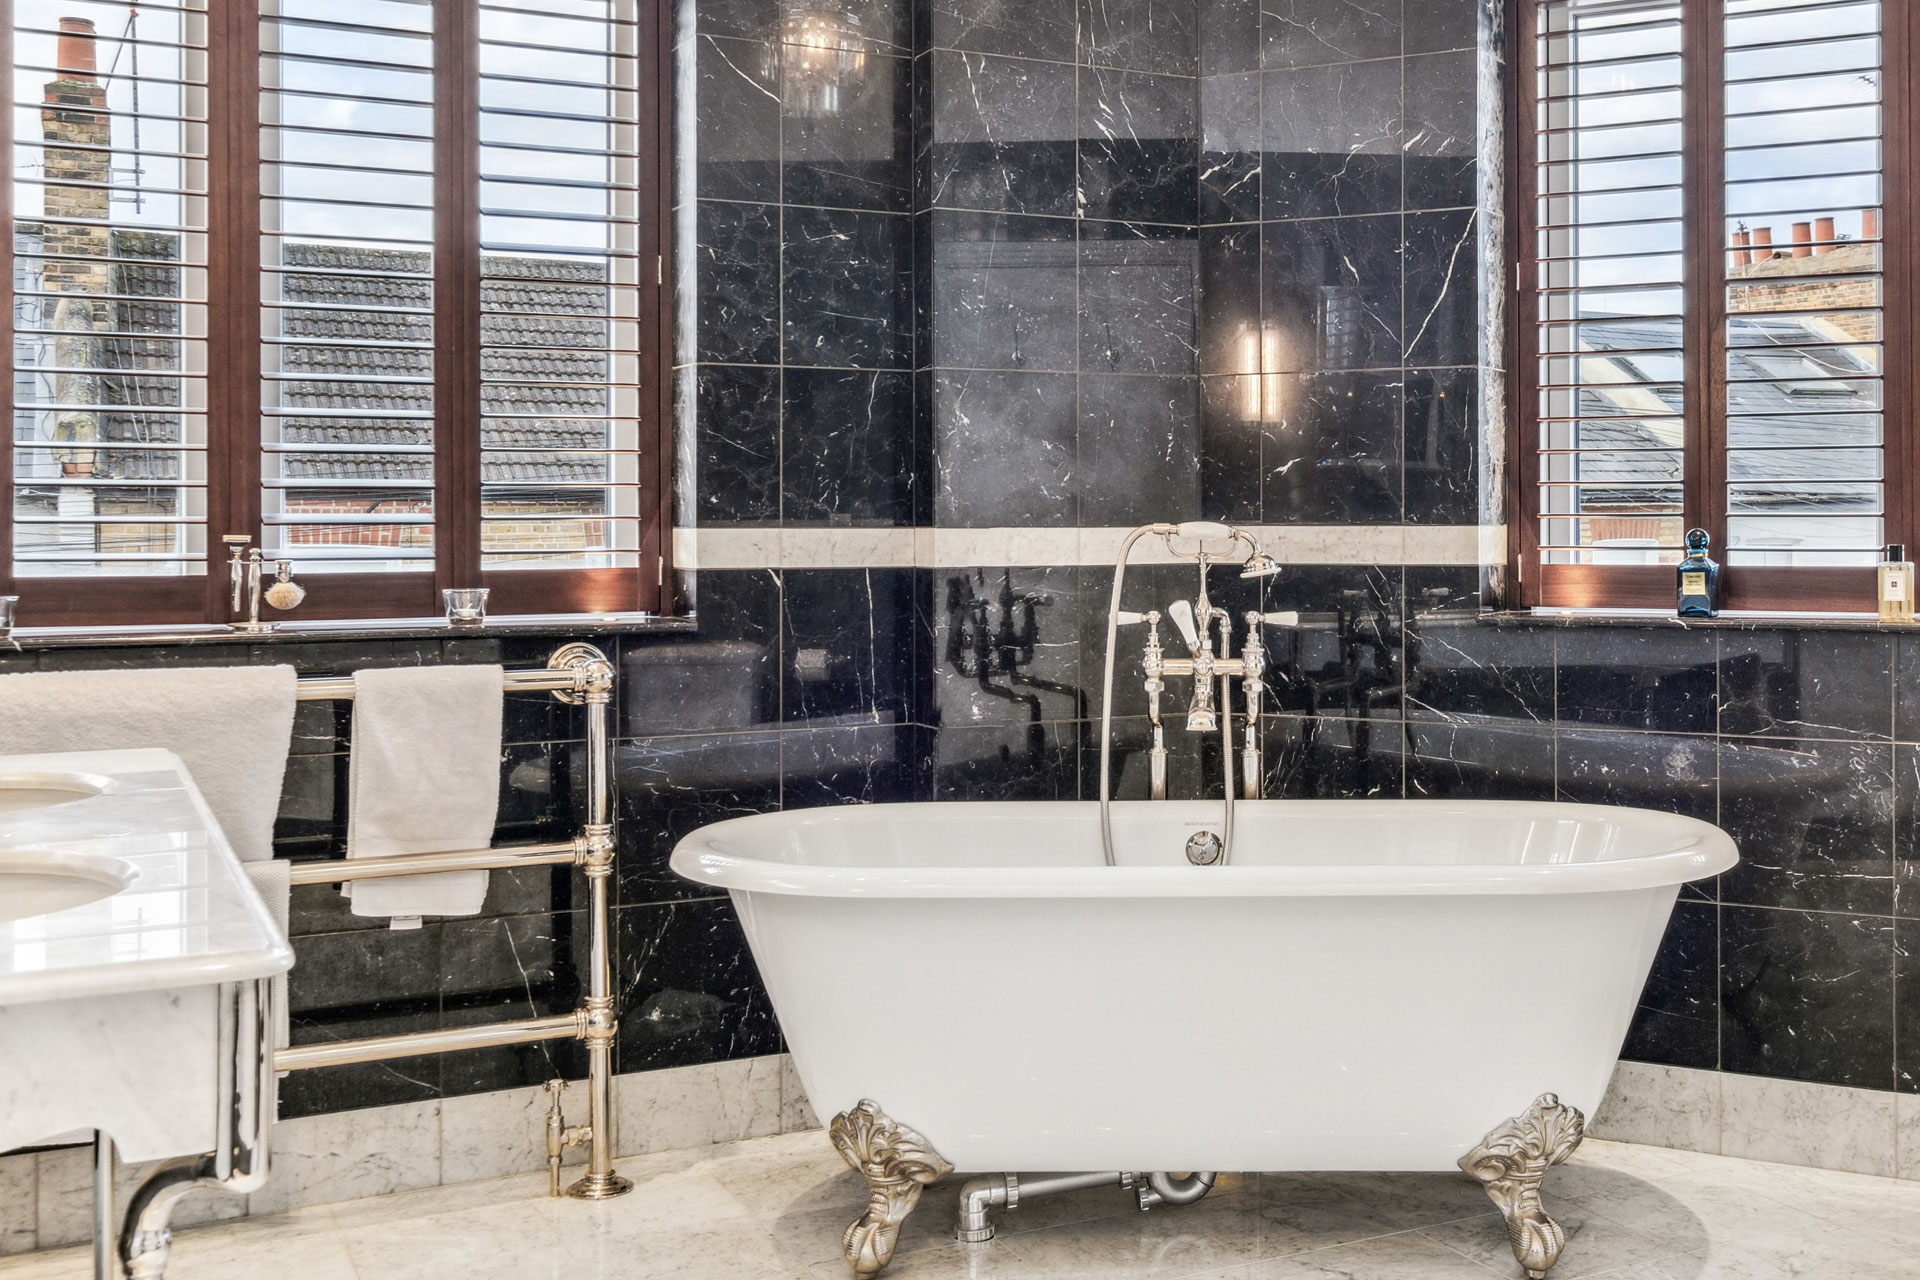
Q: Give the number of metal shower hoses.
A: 1